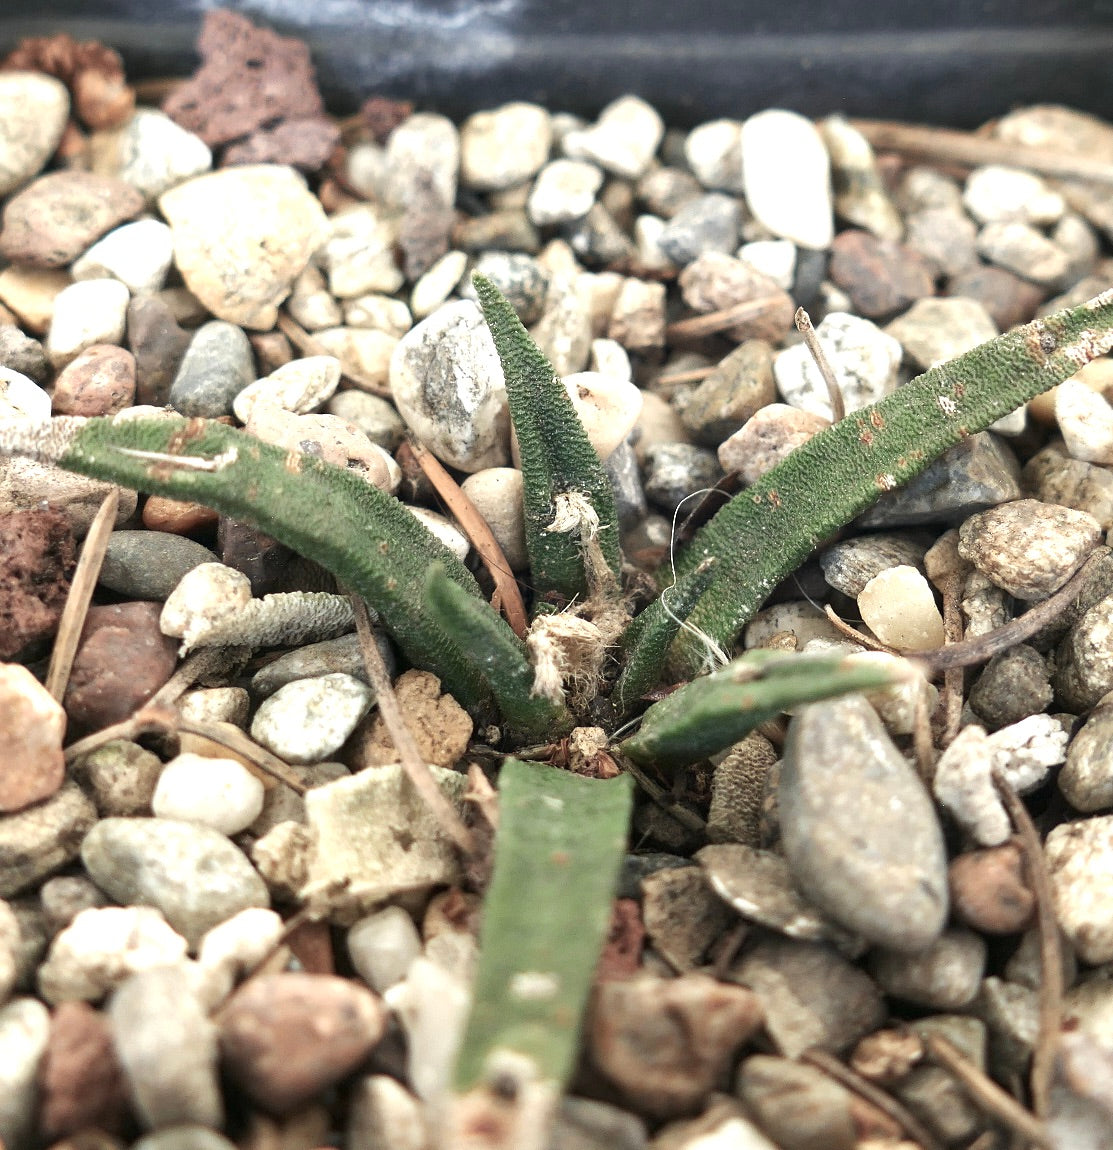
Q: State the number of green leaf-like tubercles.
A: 7